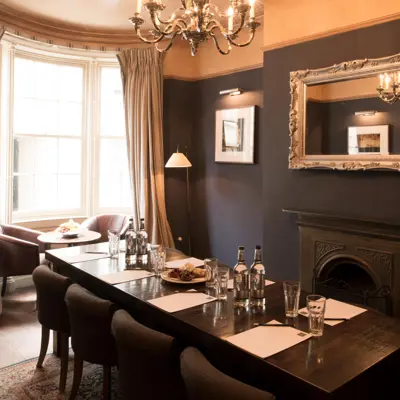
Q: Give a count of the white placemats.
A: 7